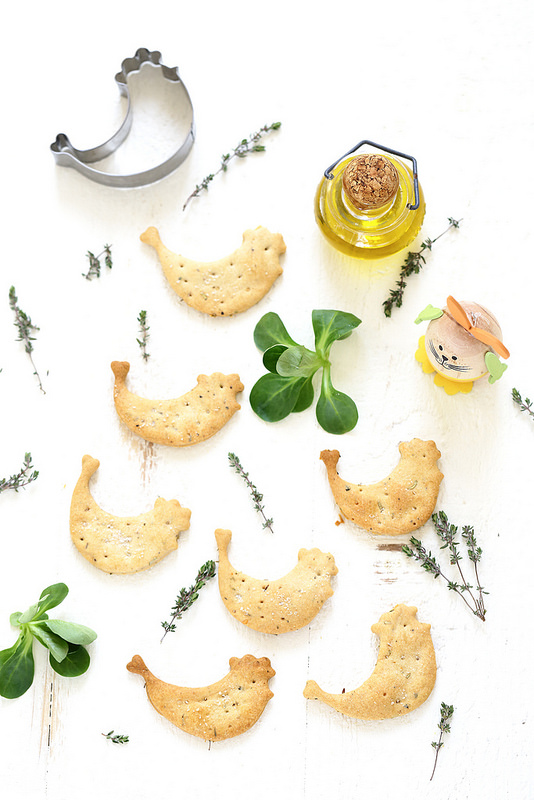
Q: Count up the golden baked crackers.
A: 7